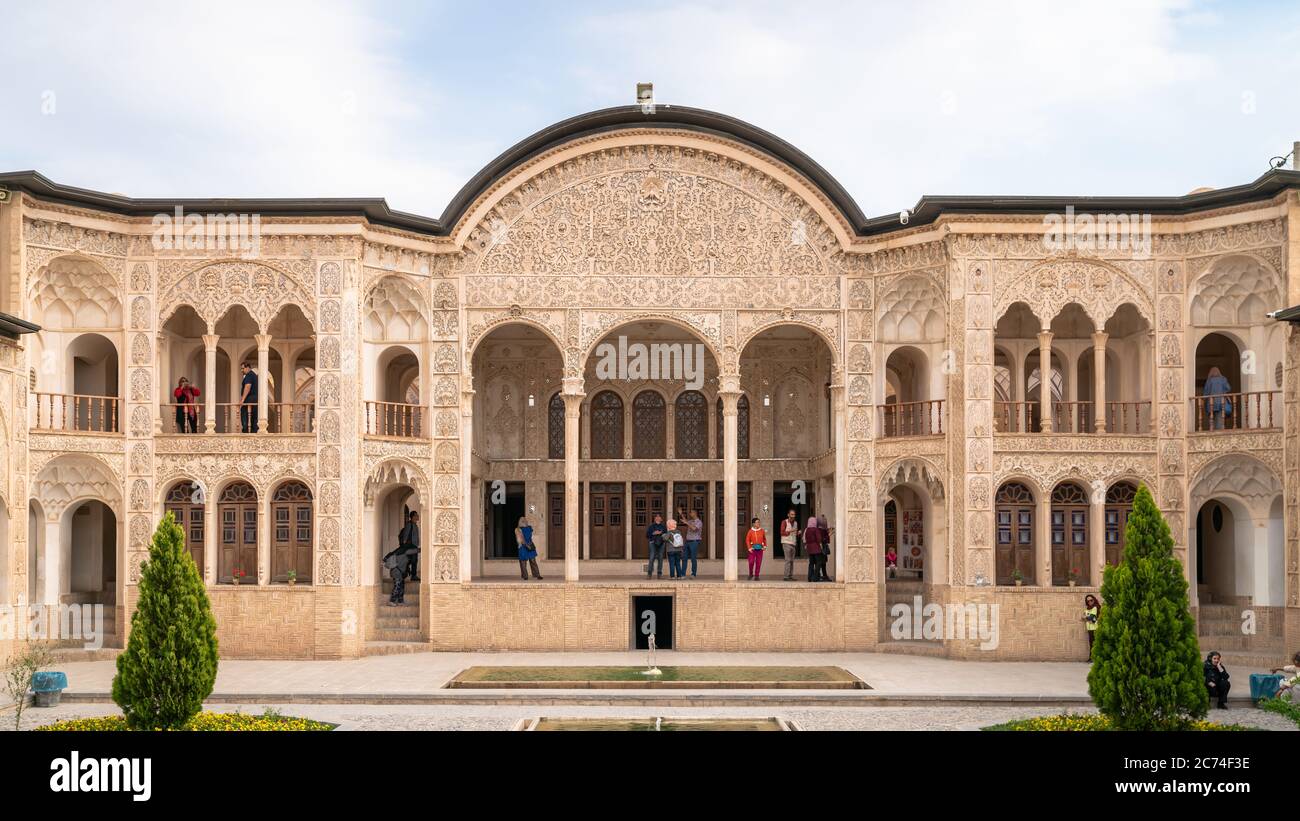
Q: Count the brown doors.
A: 11